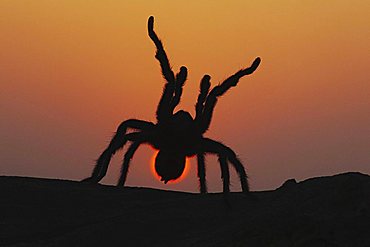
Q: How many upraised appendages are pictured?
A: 4